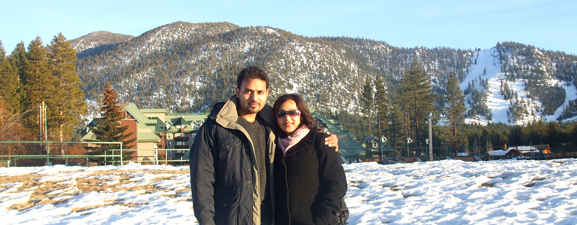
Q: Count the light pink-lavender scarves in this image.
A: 1